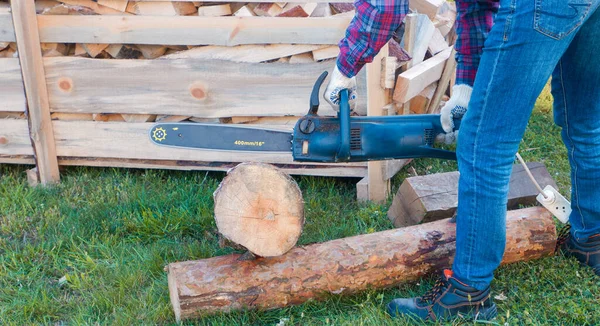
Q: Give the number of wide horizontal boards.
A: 3